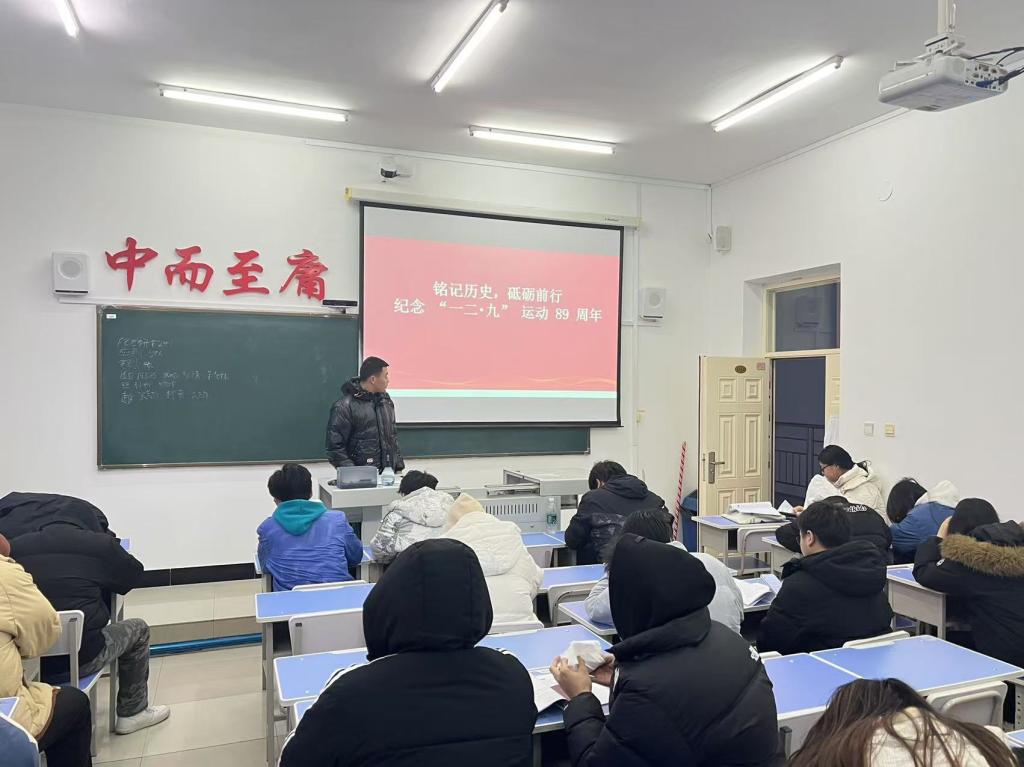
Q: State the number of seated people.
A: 15